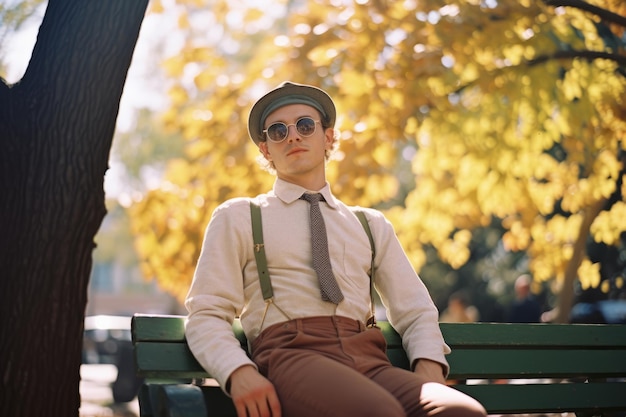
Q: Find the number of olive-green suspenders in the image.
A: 2